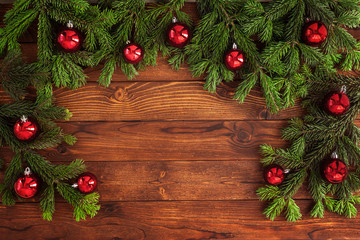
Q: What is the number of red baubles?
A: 11